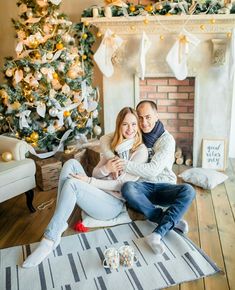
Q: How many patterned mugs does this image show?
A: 2